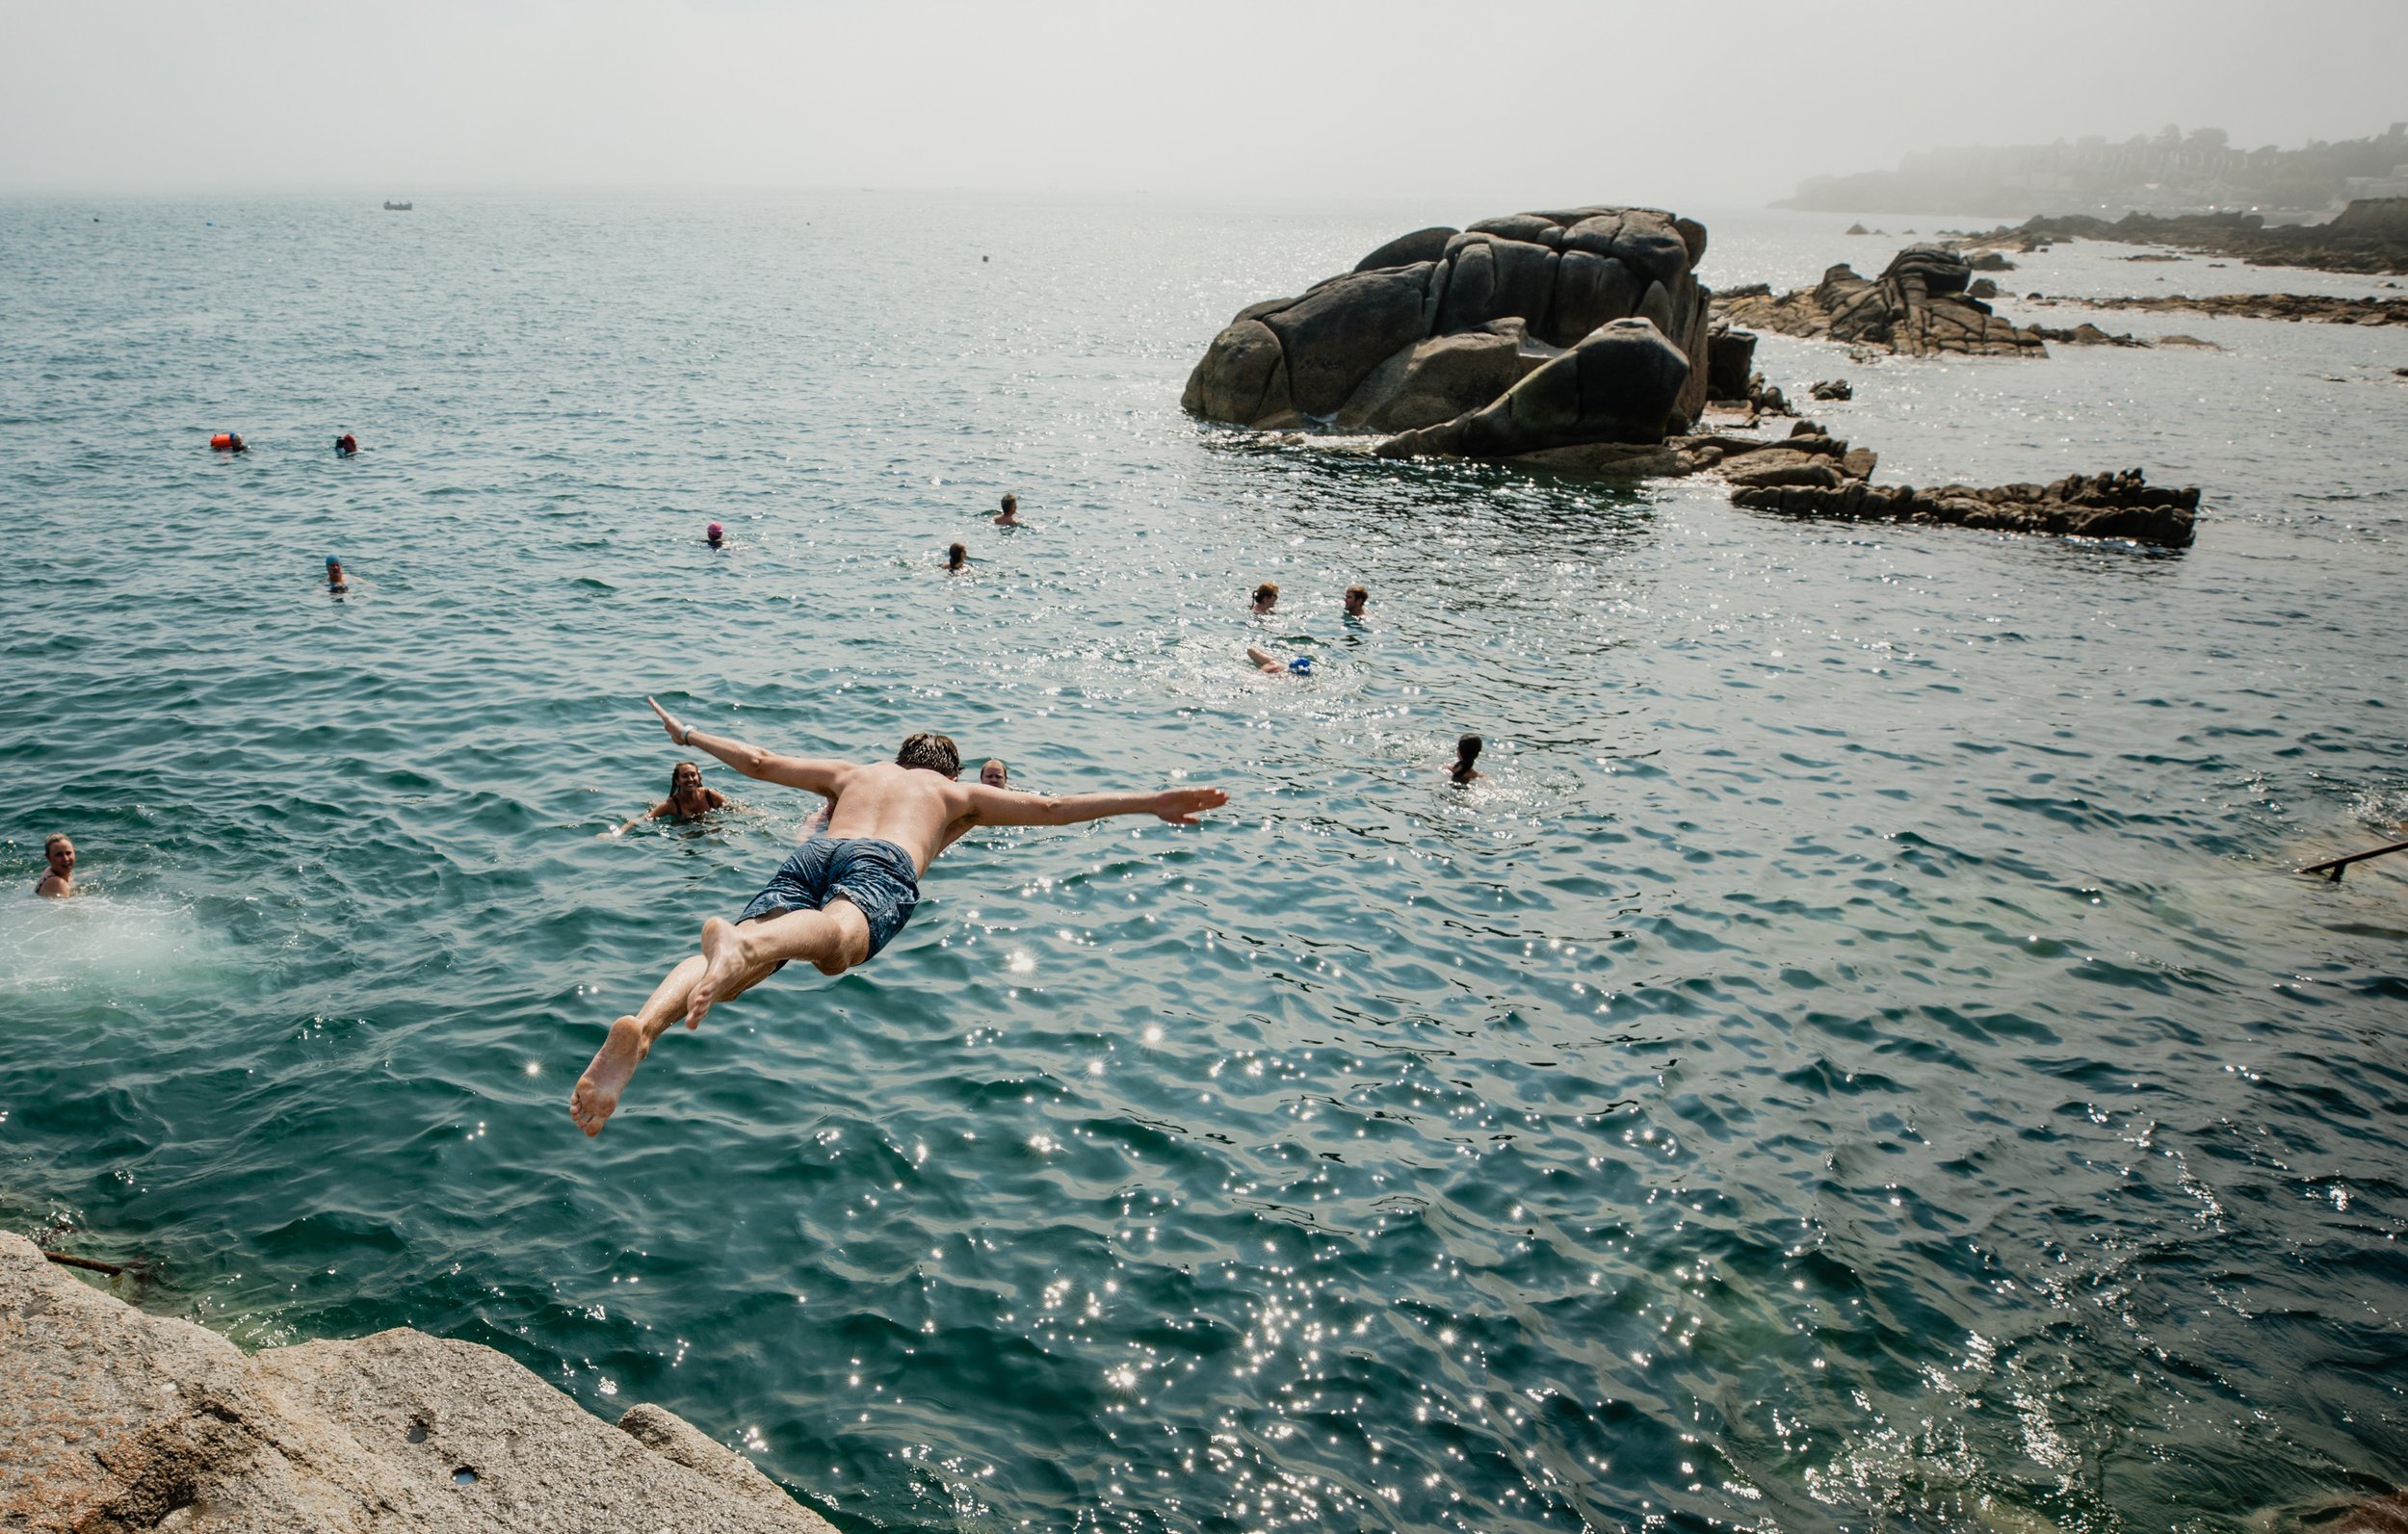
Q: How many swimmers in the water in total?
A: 13